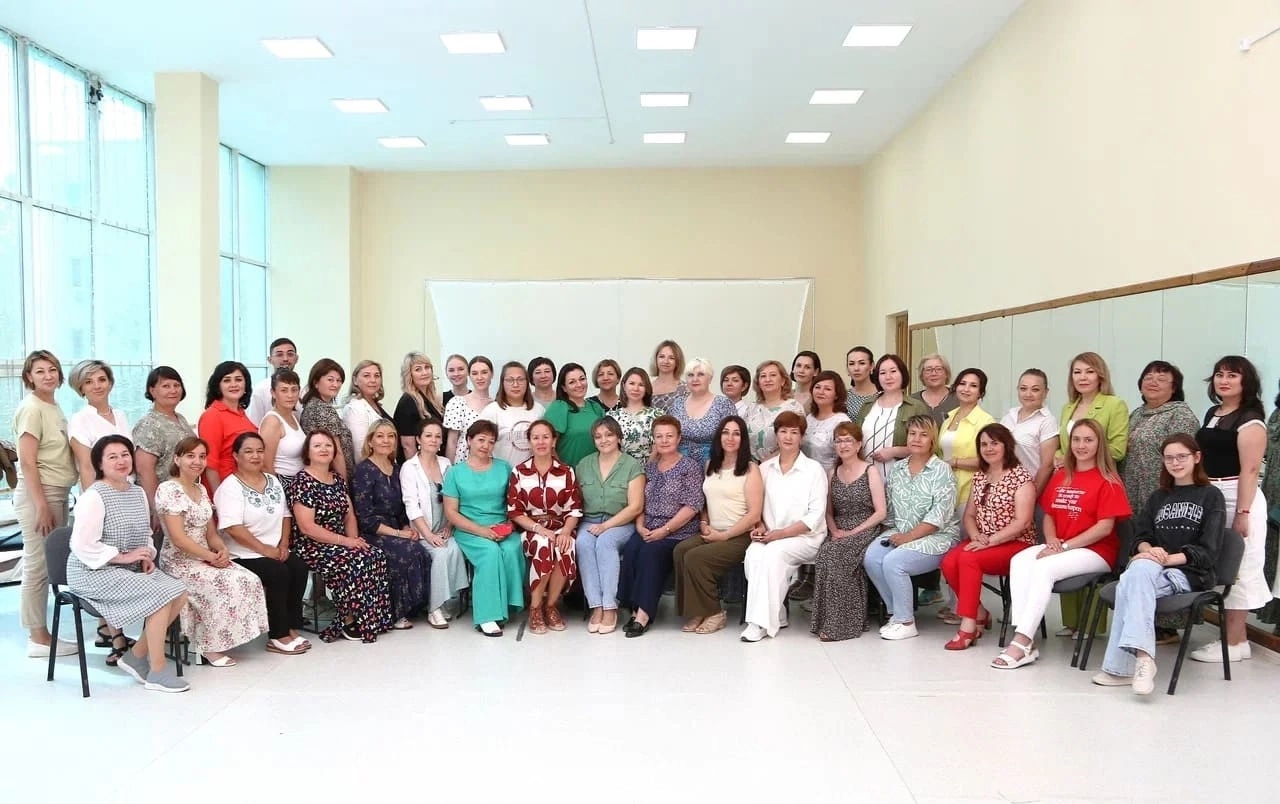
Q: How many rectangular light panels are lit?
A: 12